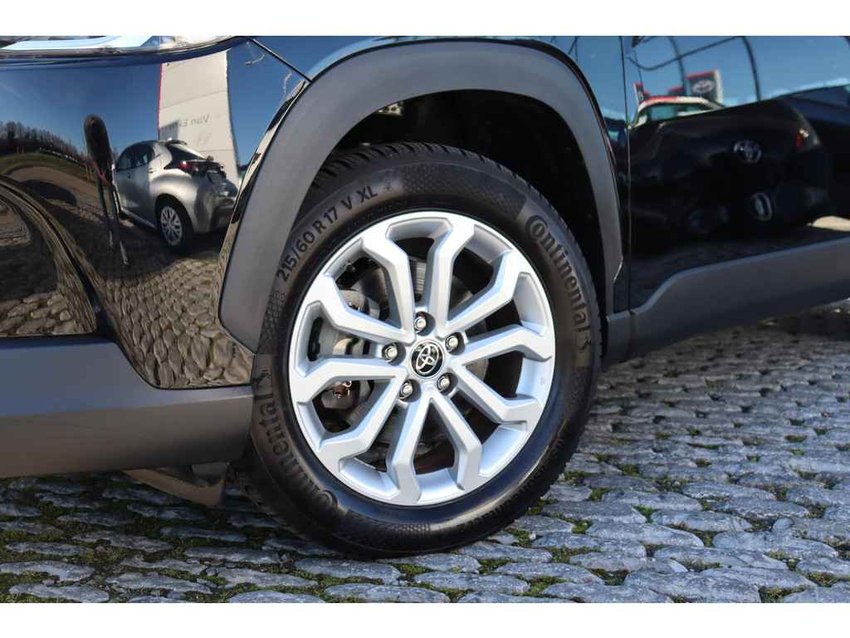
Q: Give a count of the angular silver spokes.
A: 10